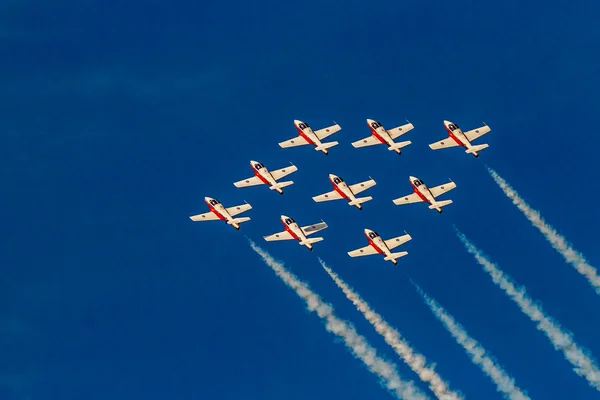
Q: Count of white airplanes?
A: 9